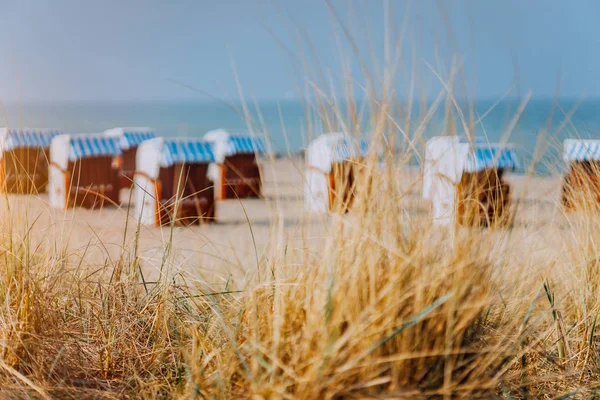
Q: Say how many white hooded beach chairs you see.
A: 9